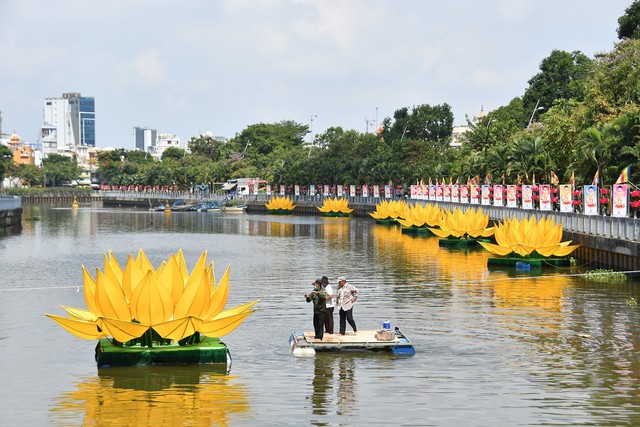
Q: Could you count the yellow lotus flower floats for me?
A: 7